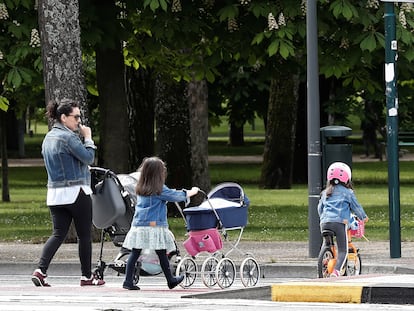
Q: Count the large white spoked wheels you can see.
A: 4